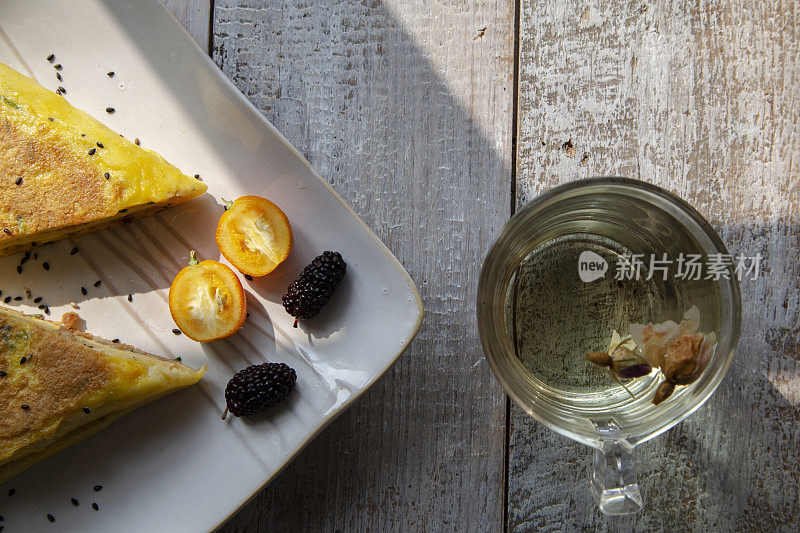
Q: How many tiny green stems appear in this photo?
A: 2